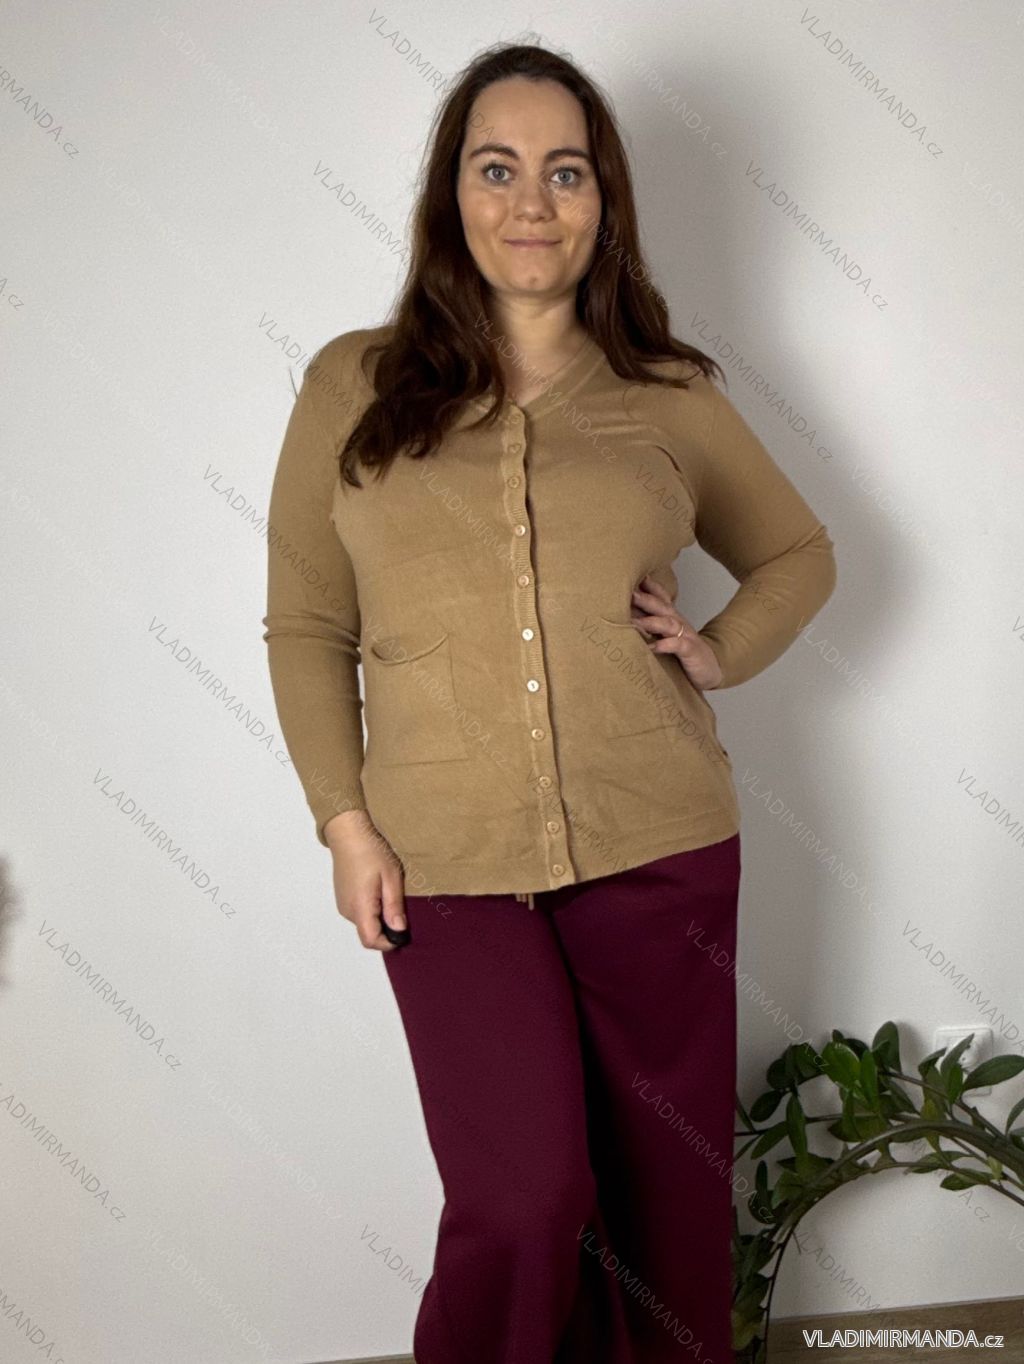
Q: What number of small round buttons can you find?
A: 11